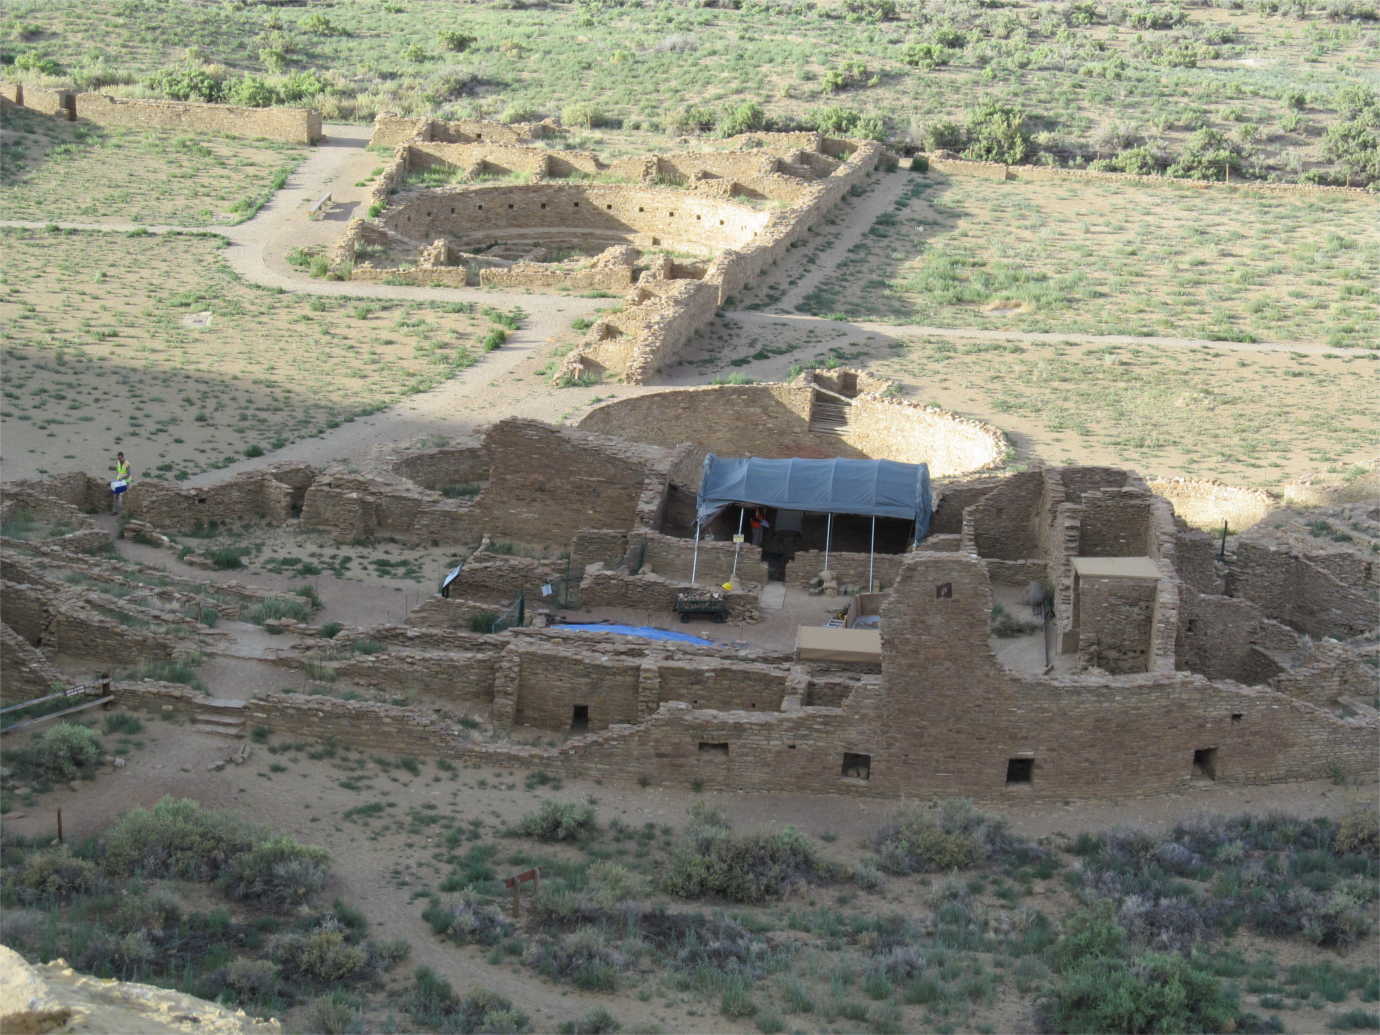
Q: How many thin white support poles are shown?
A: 4